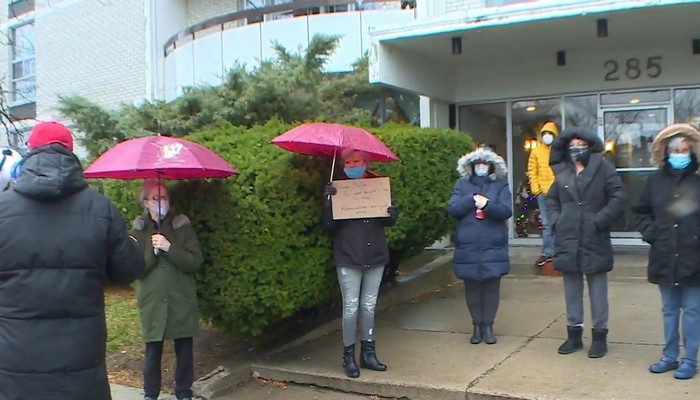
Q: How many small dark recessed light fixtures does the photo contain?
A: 4